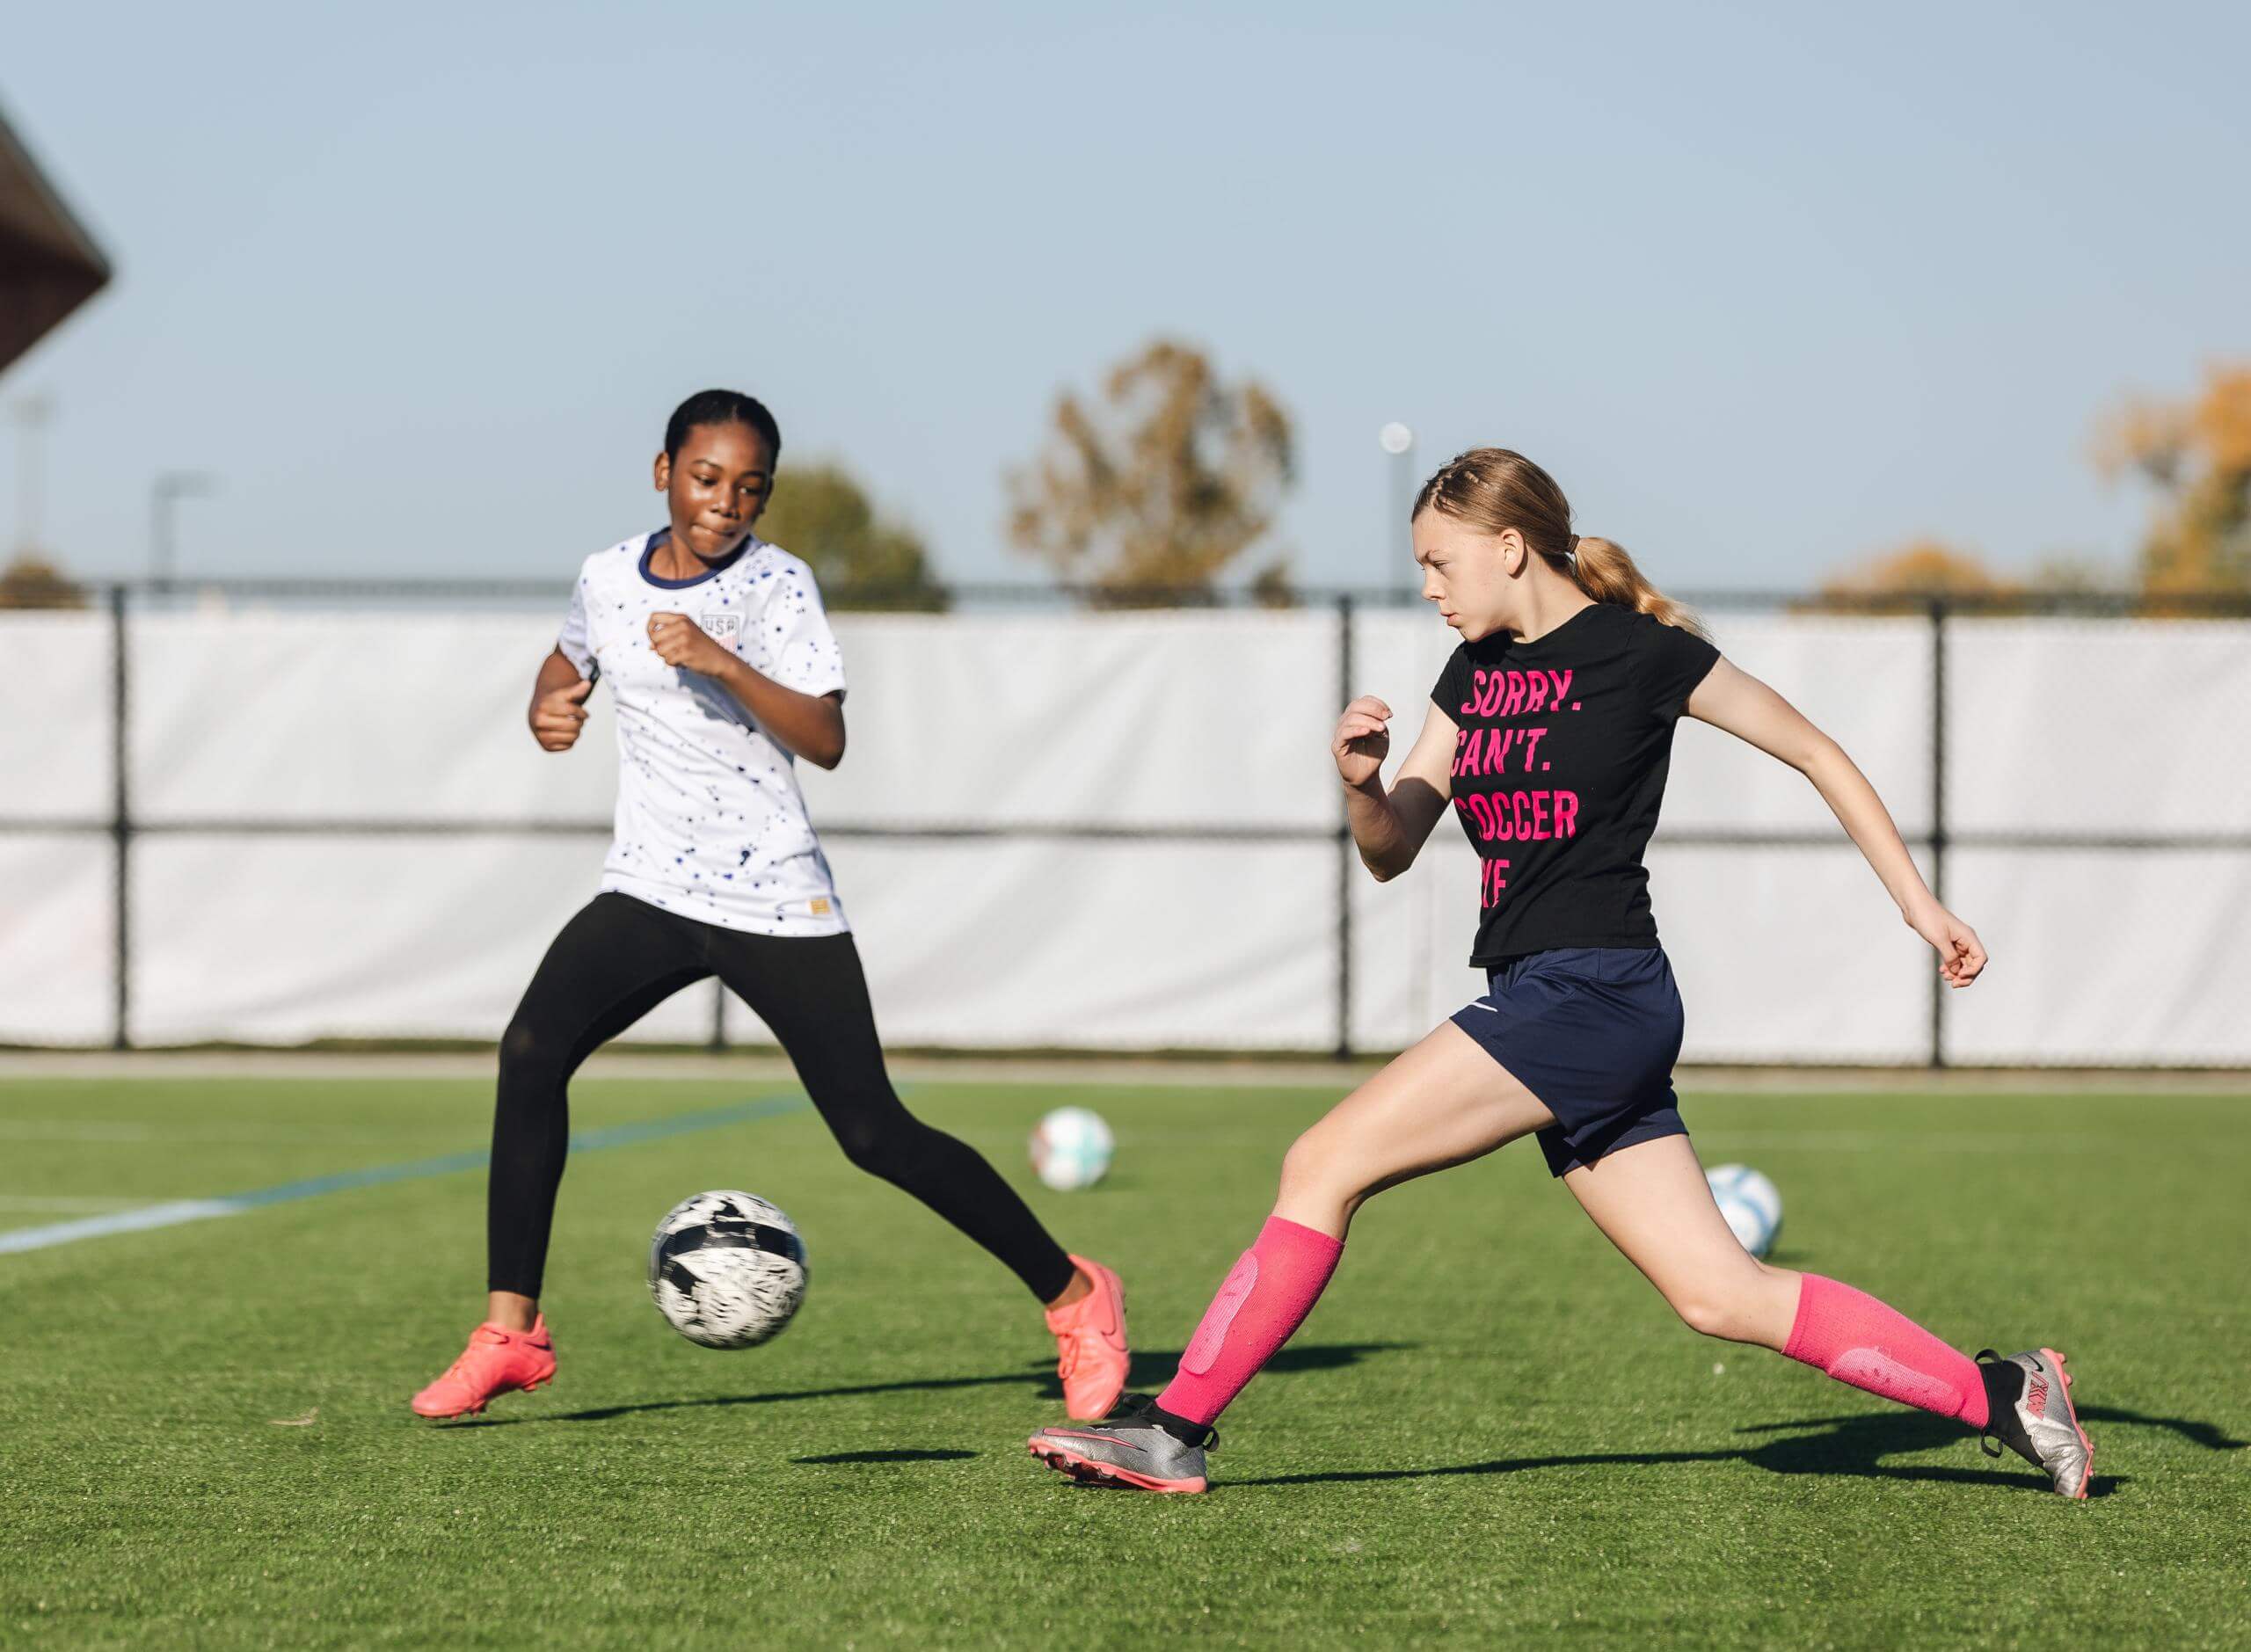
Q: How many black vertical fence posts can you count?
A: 4